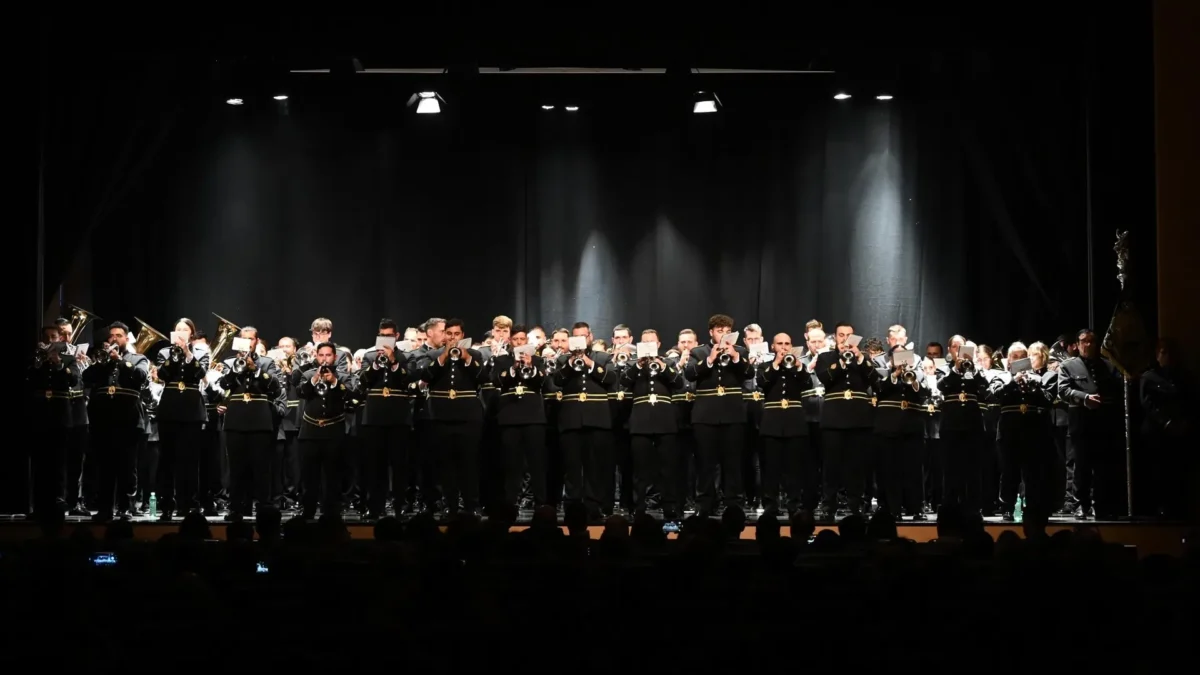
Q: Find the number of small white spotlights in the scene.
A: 6